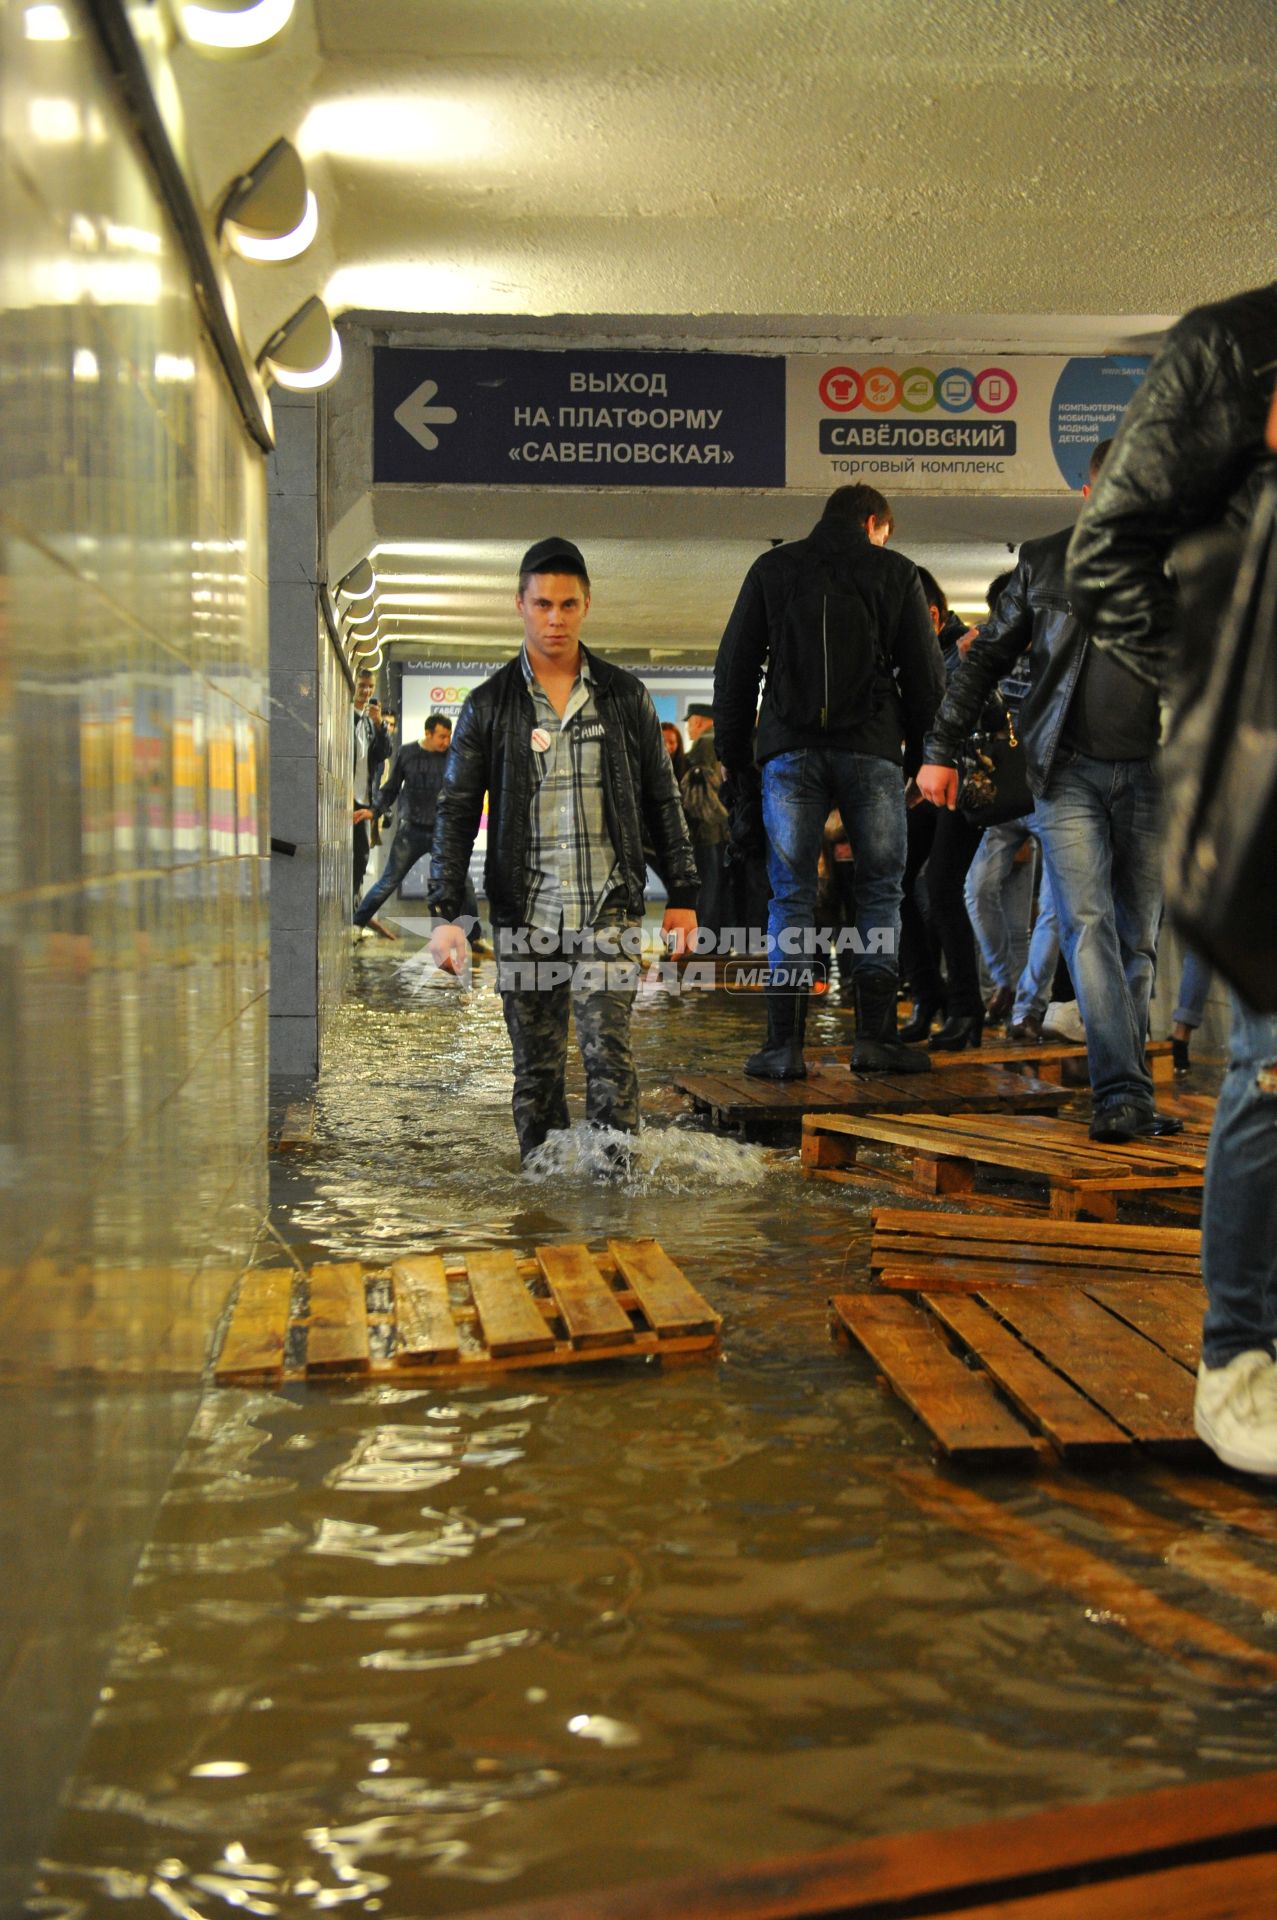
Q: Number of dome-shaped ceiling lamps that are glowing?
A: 8